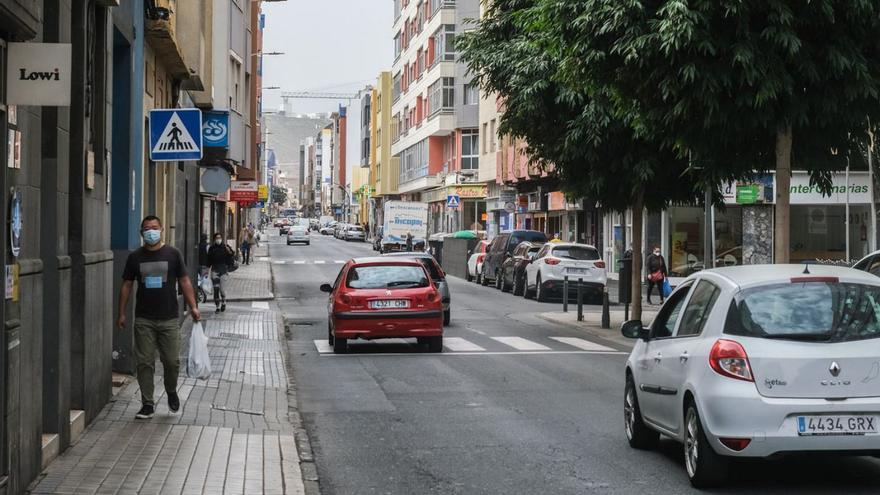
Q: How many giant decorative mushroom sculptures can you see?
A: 0